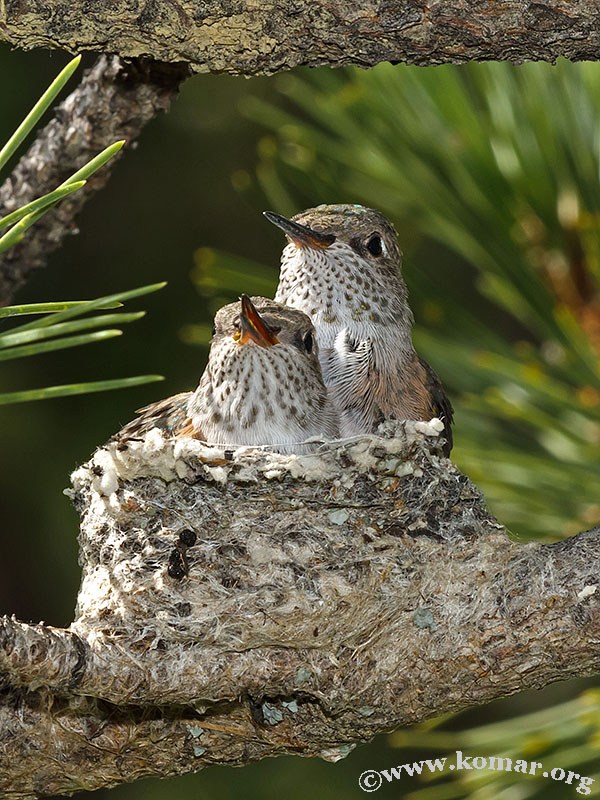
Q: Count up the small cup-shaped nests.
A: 1